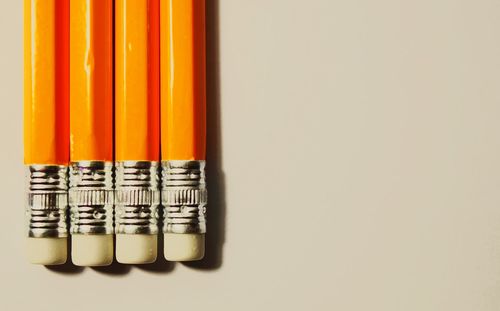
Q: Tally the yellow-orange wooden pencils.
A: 4